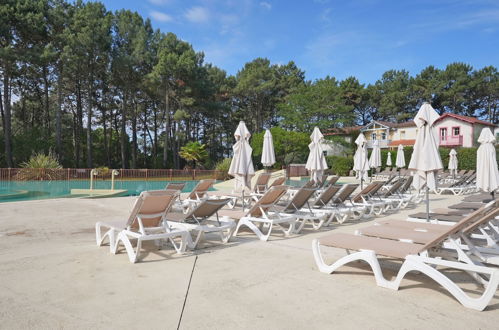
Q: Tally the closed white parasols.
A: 10